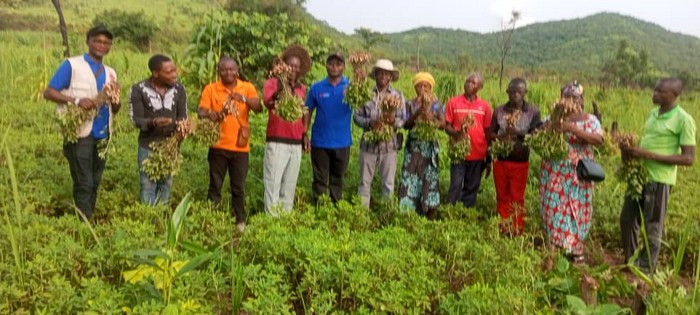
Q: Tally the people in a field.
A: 11